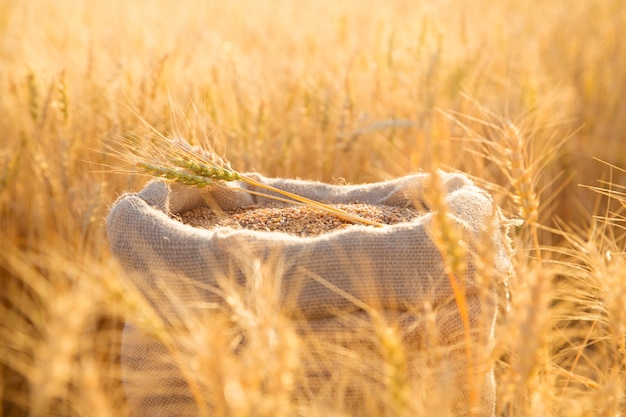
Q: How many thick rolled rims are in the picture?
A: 1